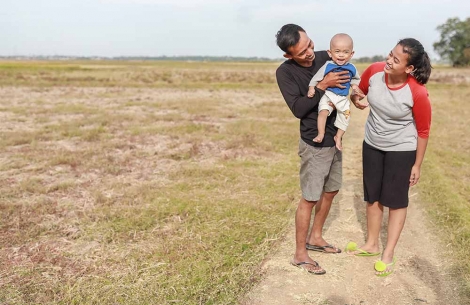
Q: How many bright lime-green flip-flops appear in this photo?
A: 2